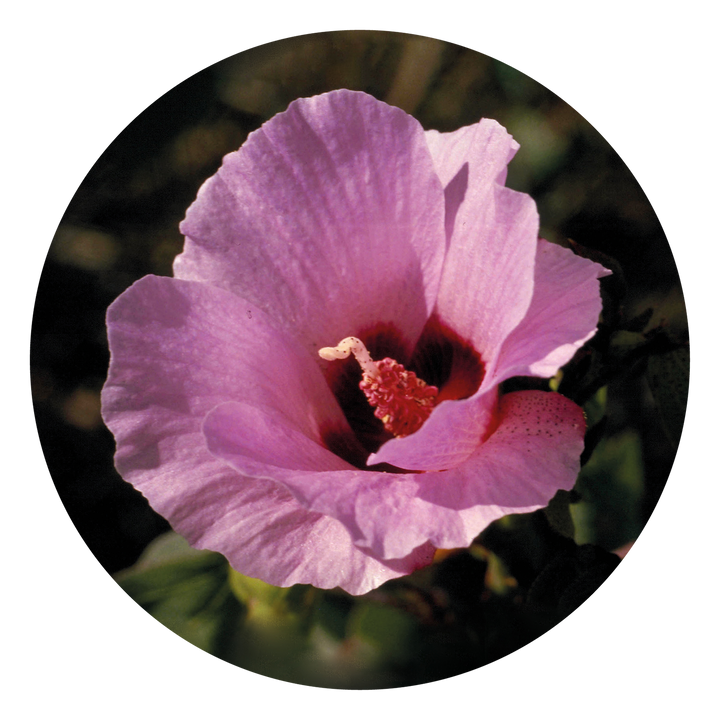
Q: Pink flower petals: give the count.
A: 5